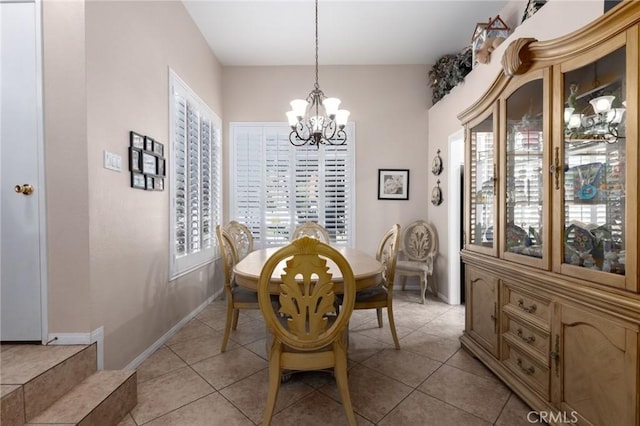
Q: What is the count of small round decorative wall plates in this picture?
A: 2